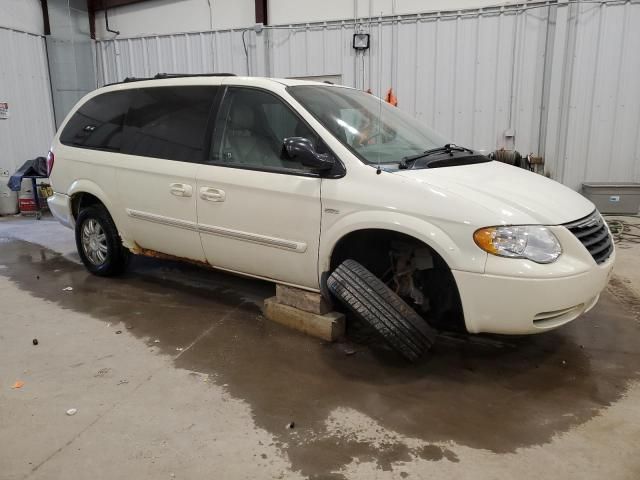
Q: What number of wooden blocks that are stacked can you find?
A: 2